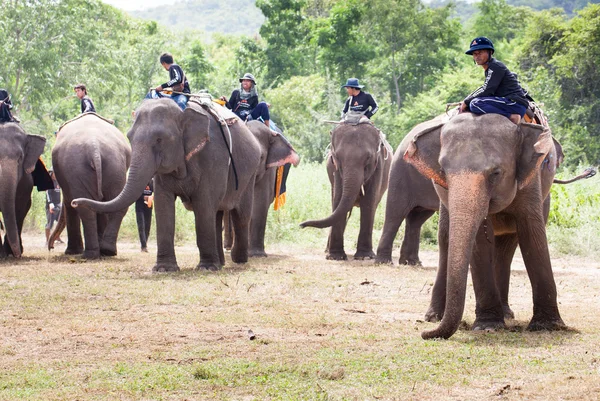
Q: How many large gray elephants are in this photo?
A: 7